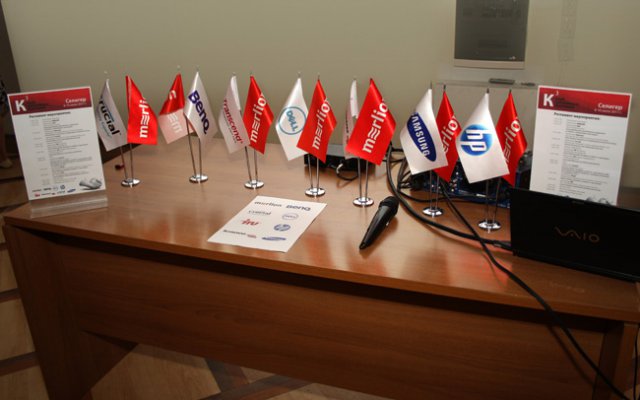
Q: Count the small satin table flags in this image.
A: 14